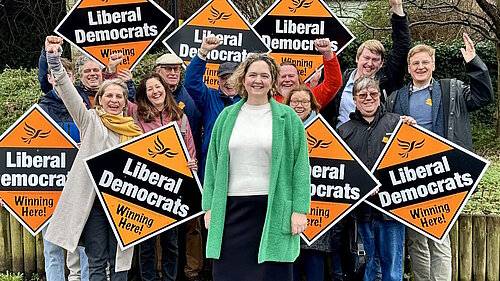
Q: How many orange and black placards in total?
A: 7